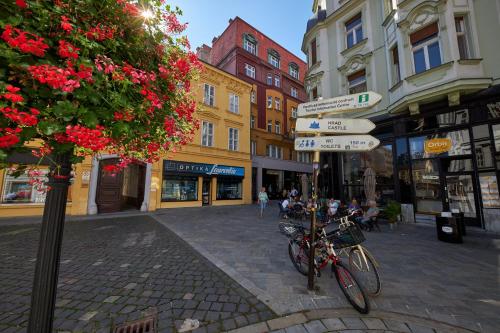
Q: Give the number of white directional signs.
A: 3